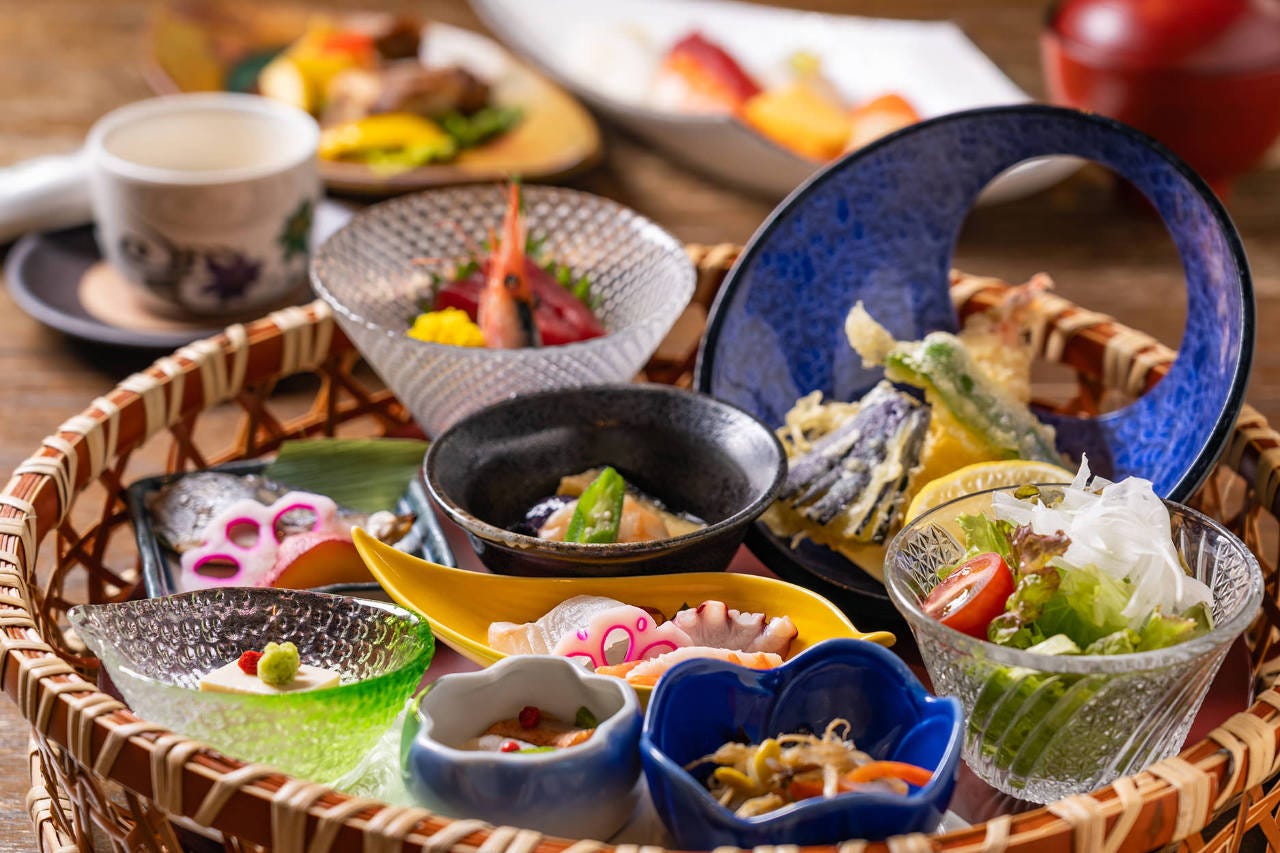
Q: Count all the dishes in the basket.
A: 9